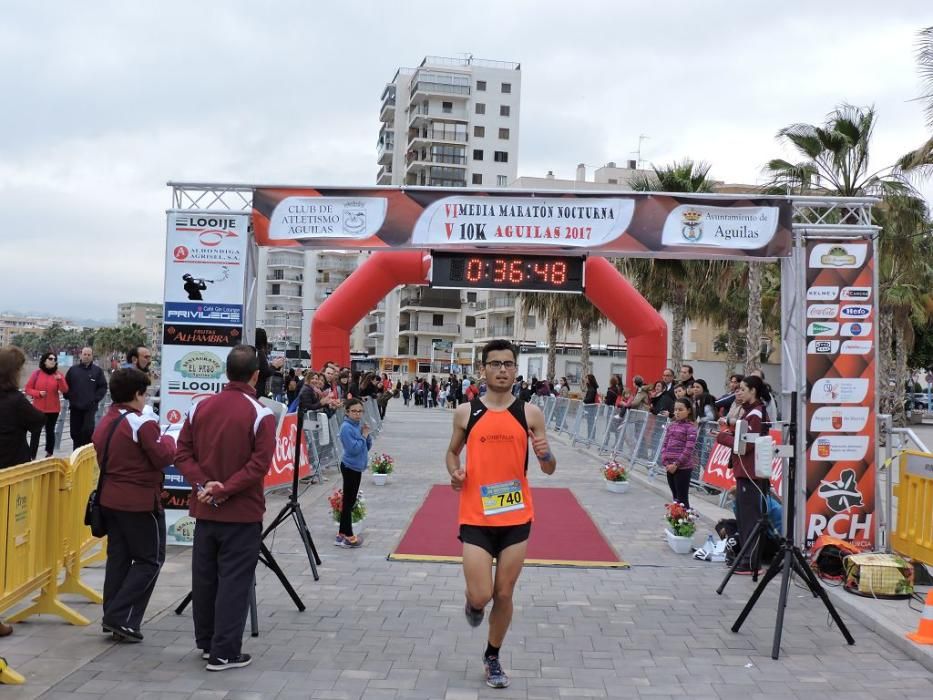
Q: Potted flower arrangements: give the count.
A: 4